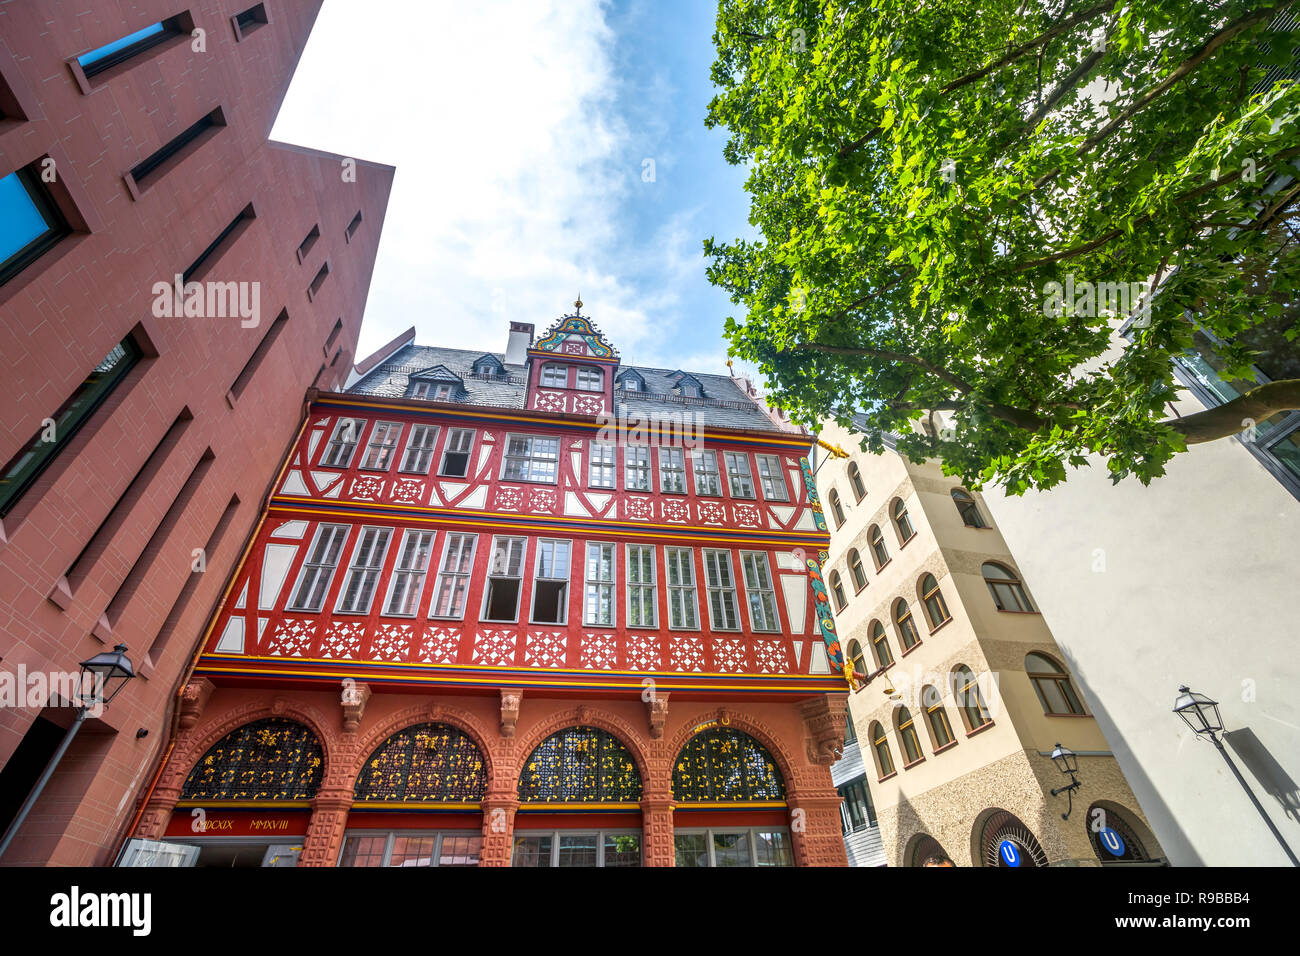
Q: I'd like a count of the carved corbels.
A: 5